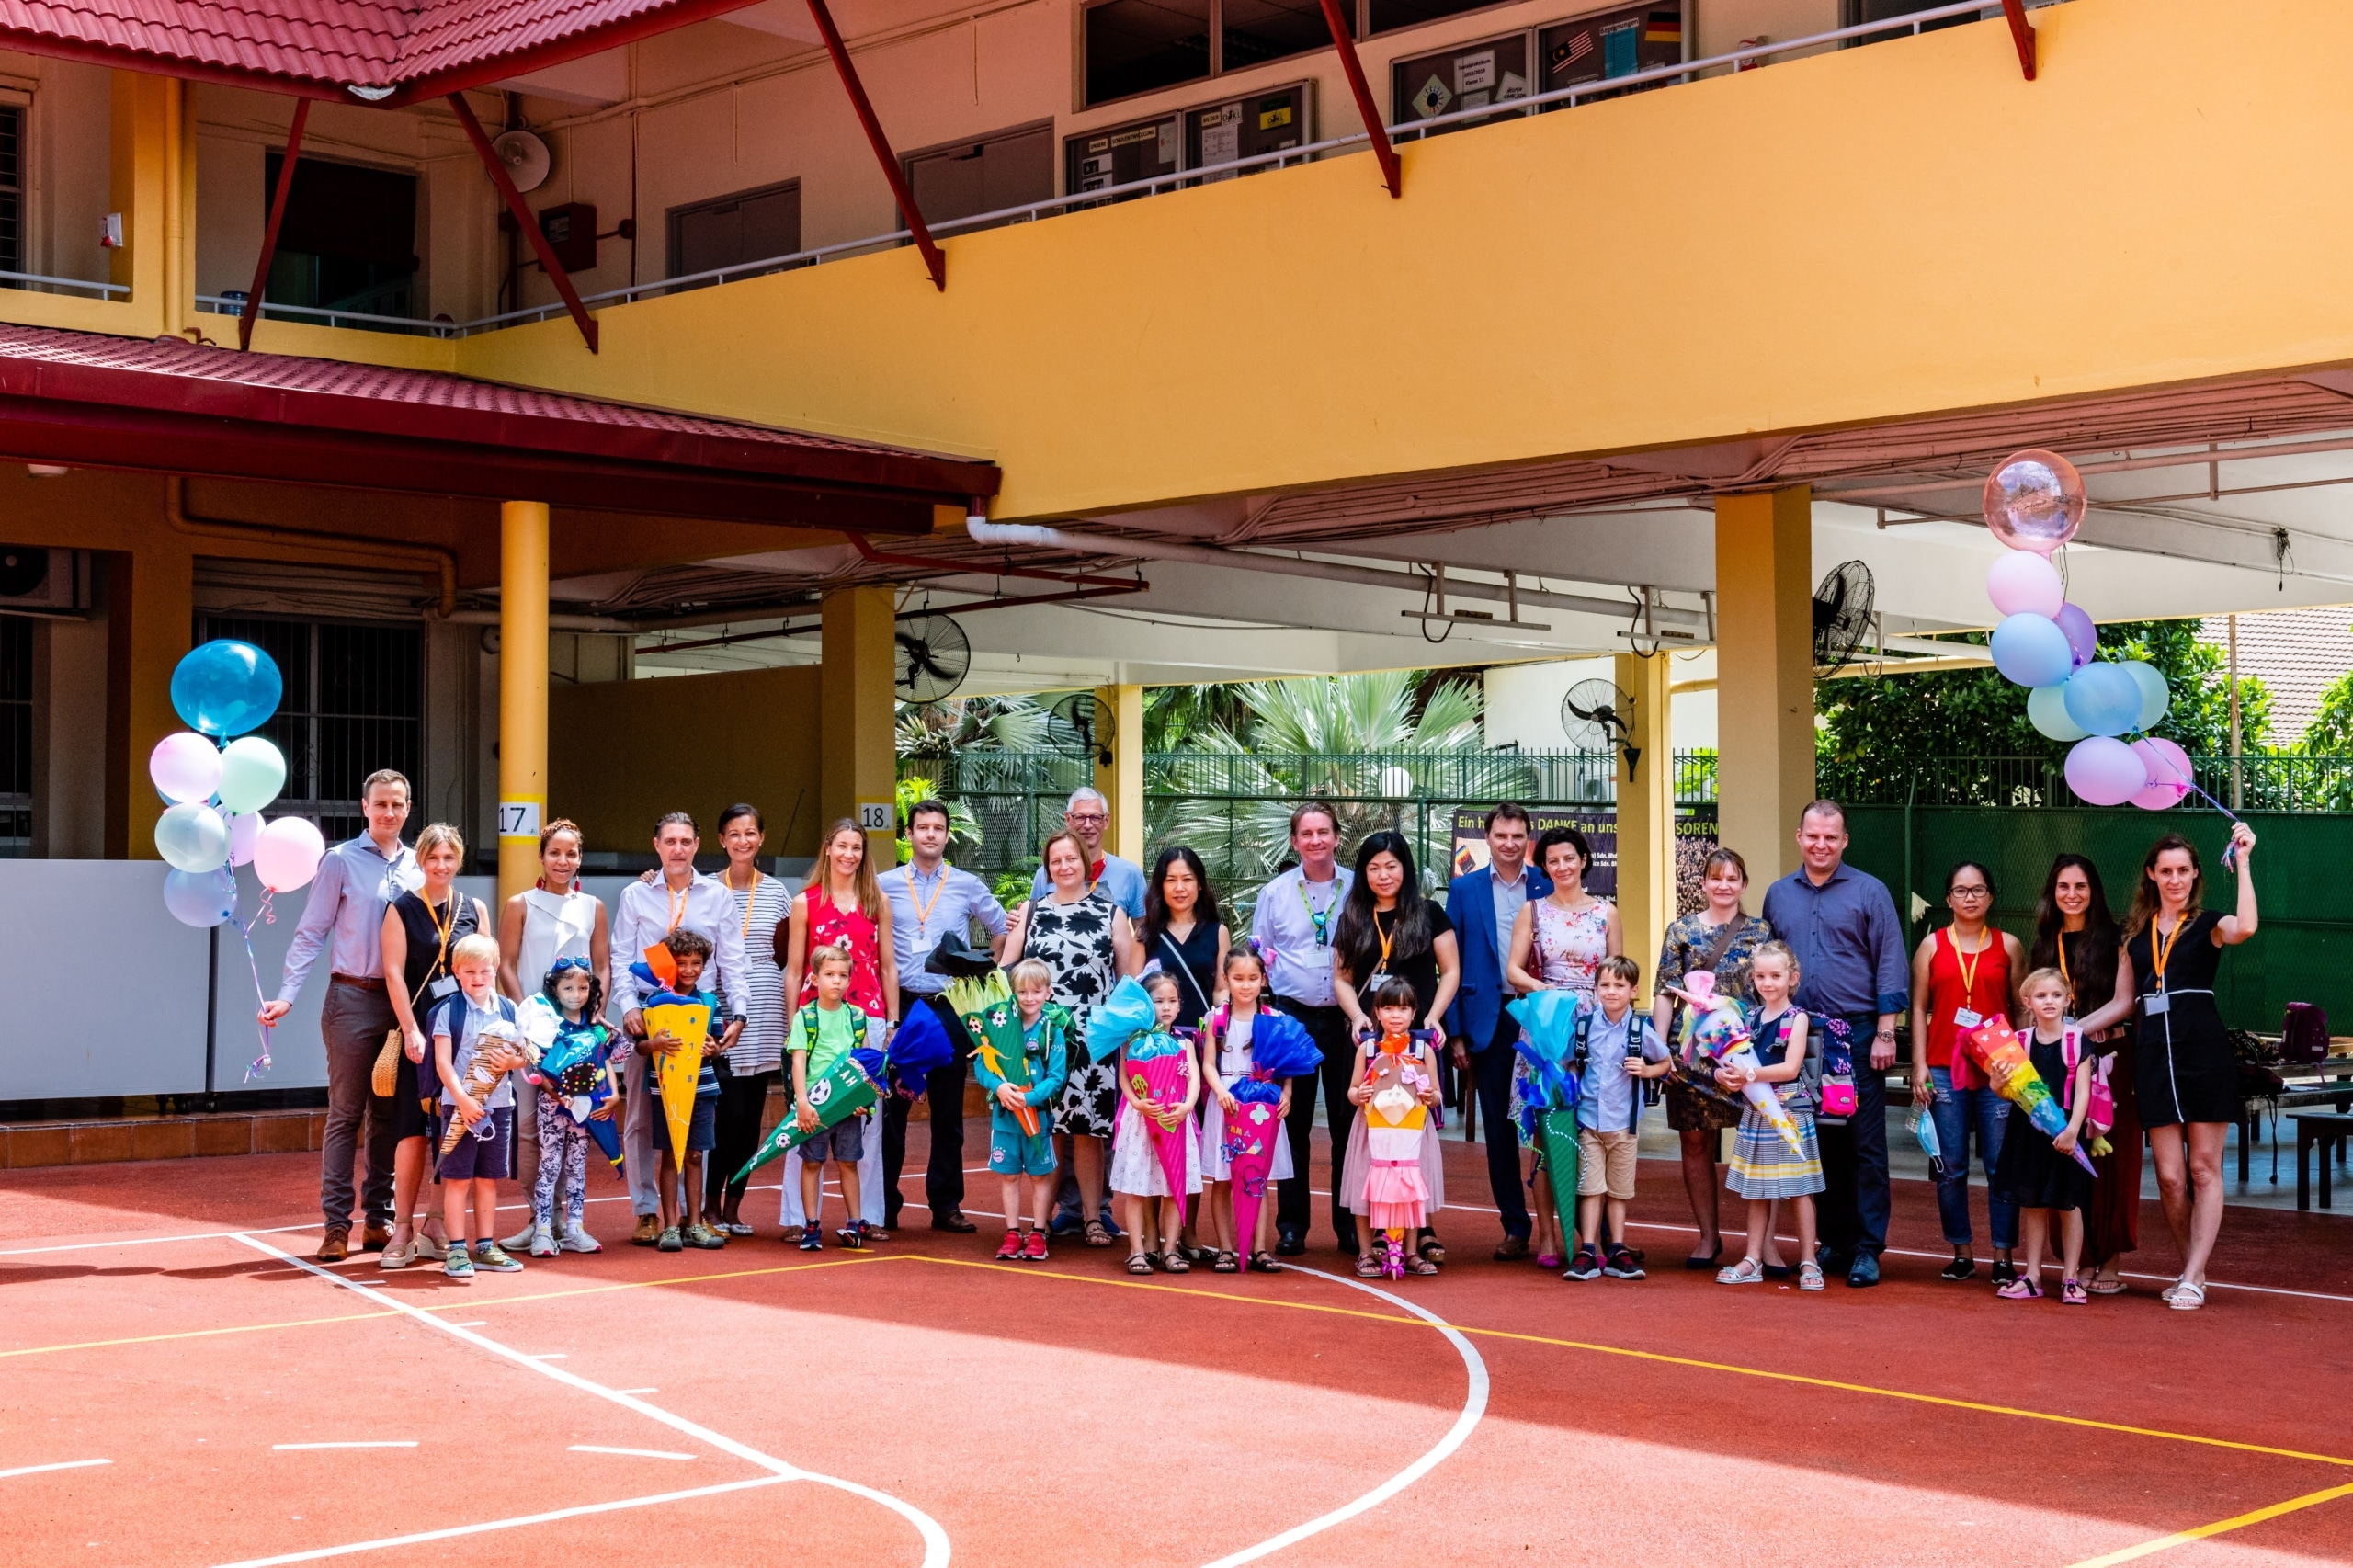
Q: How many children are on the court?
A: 11